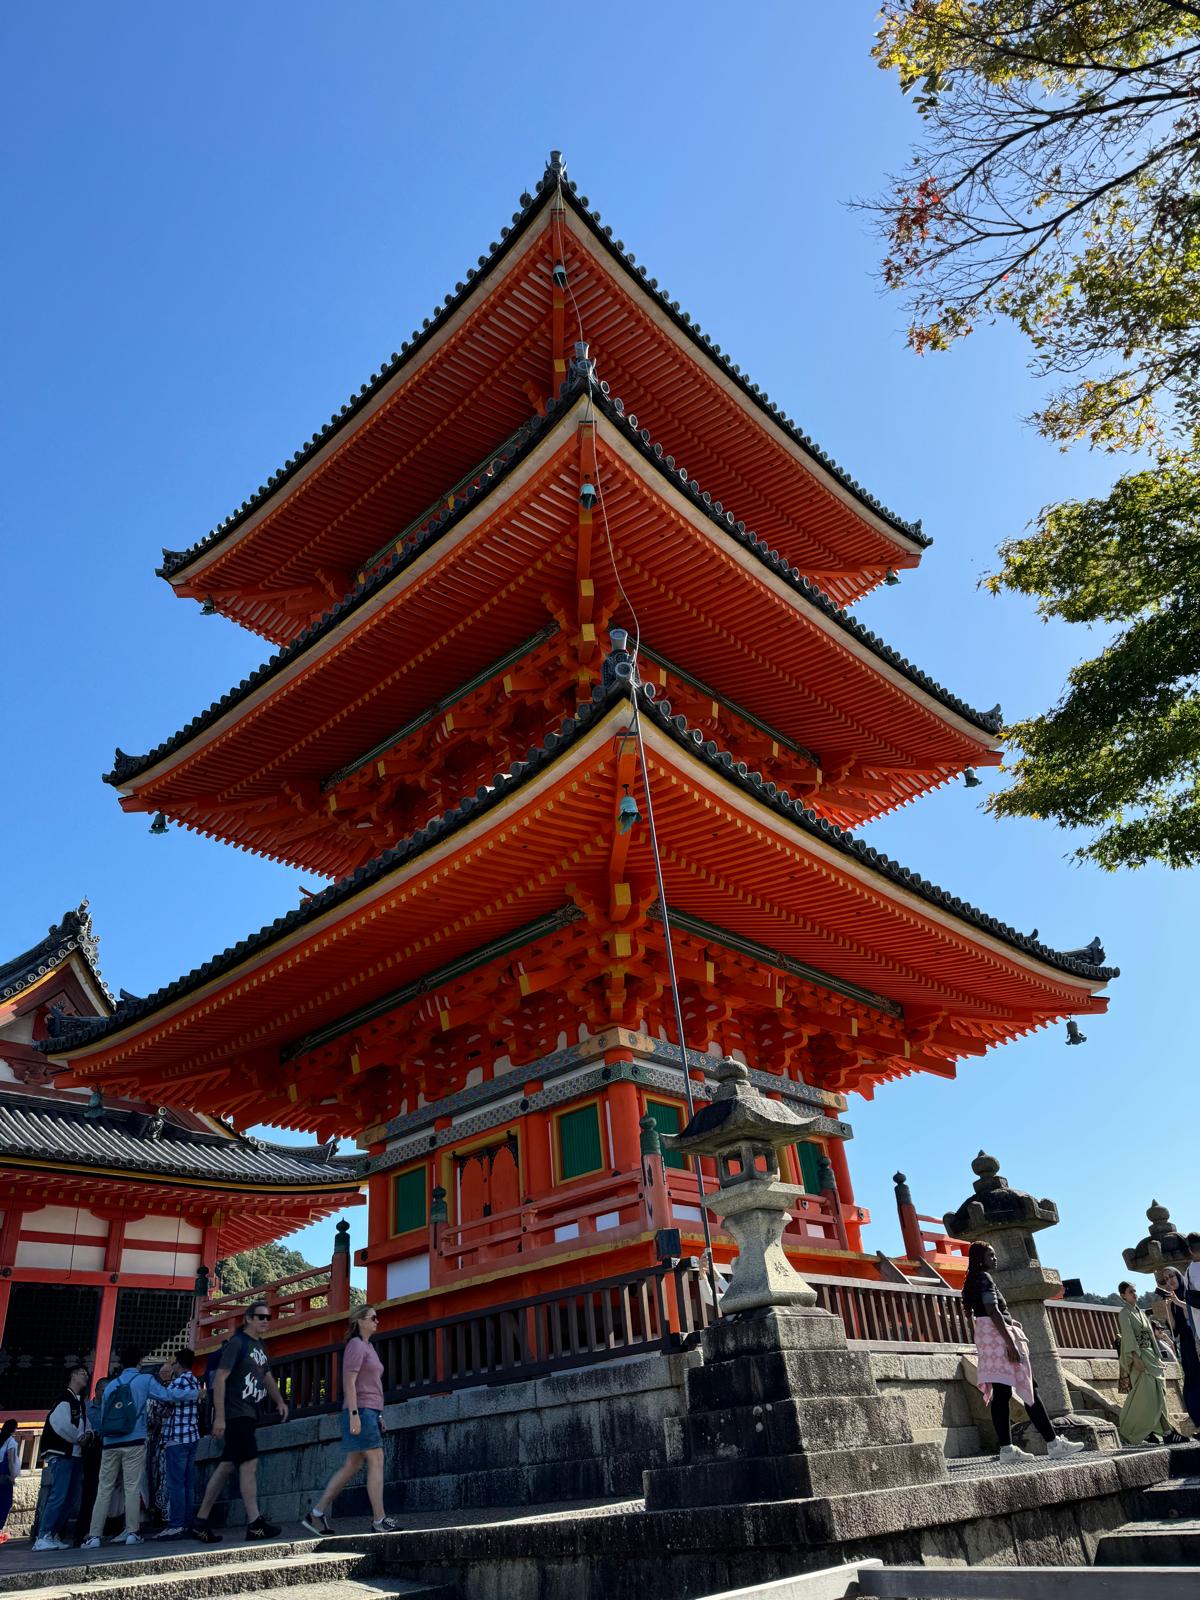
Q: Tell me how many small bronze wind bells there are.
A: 9